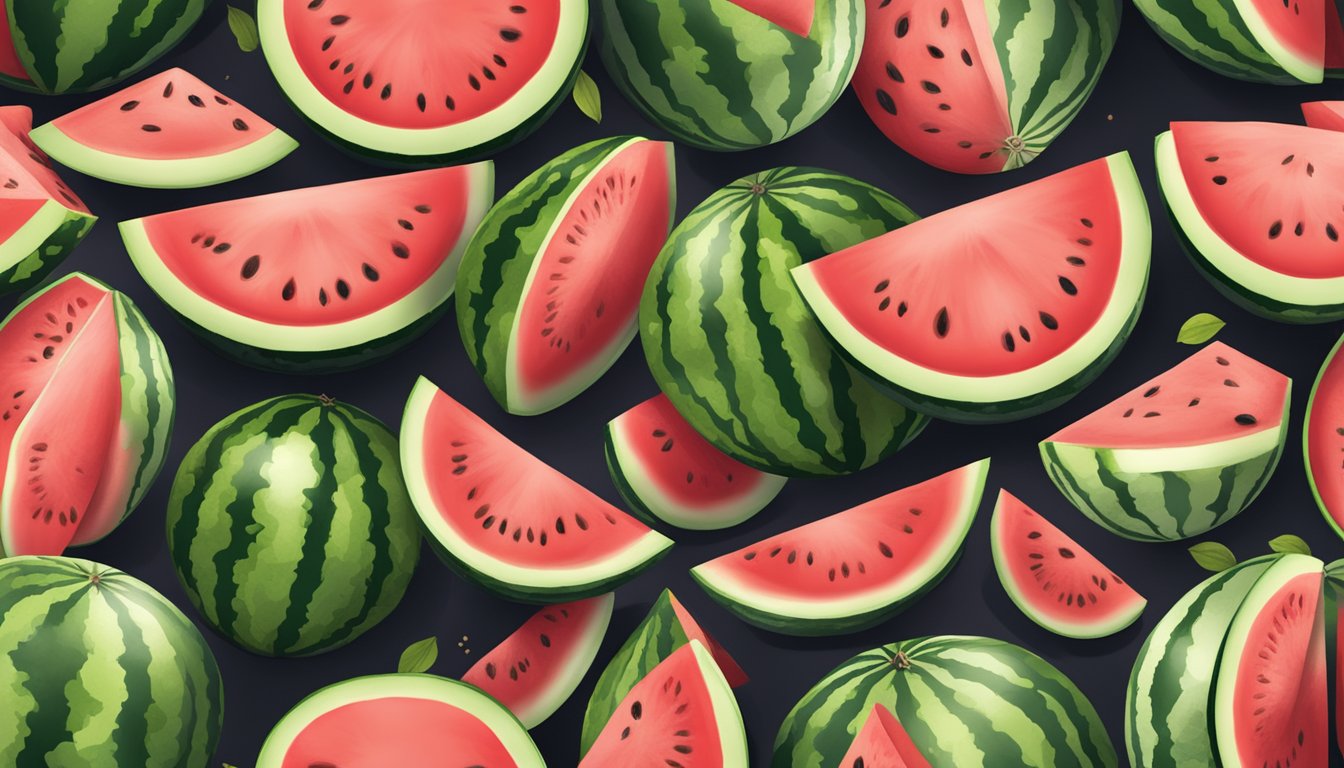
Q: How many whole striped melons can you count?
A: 4